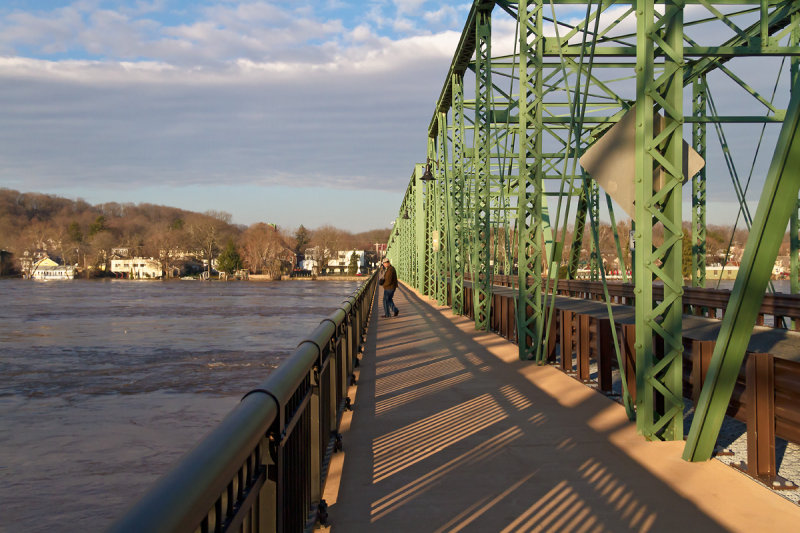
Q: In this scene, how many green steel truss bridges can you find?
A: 1